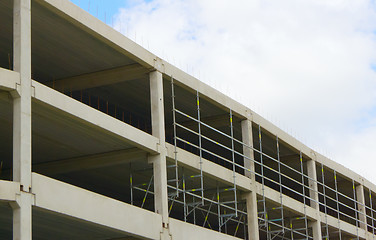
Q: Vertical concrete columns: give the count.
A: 5